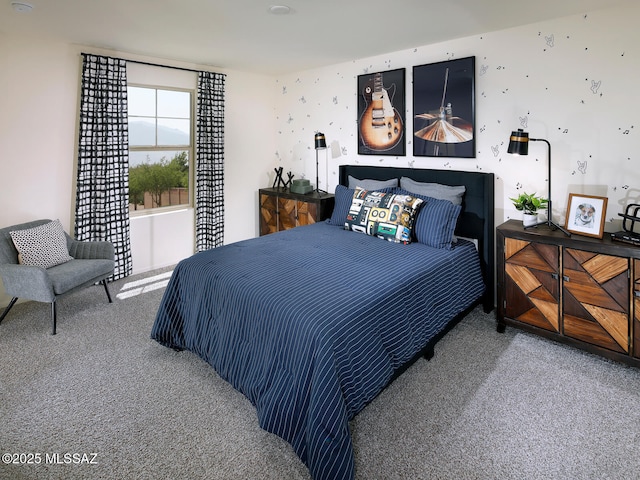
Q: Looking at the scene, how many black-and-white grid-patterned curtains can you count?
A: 2